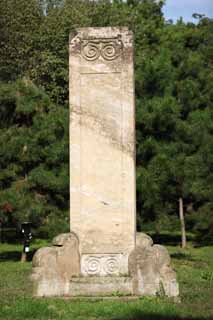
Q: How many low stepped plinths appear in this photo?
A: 1